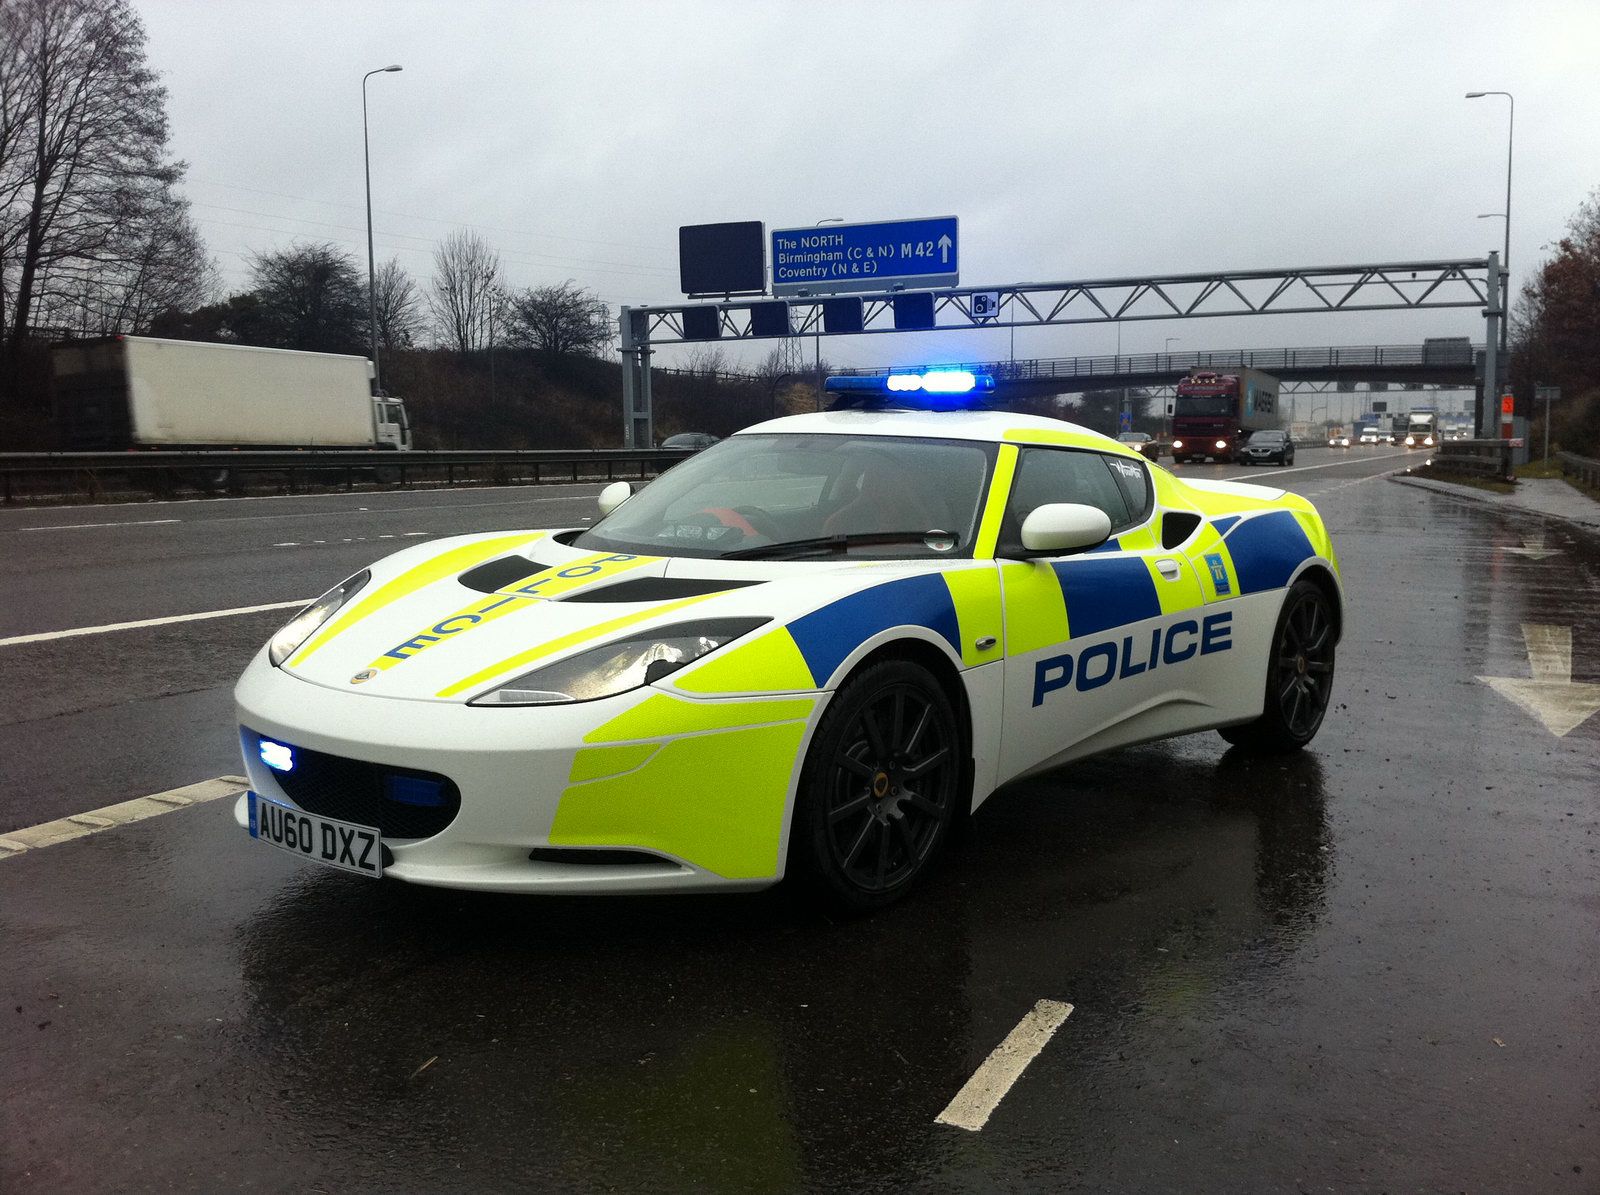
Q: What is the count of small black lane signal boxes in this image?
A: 4